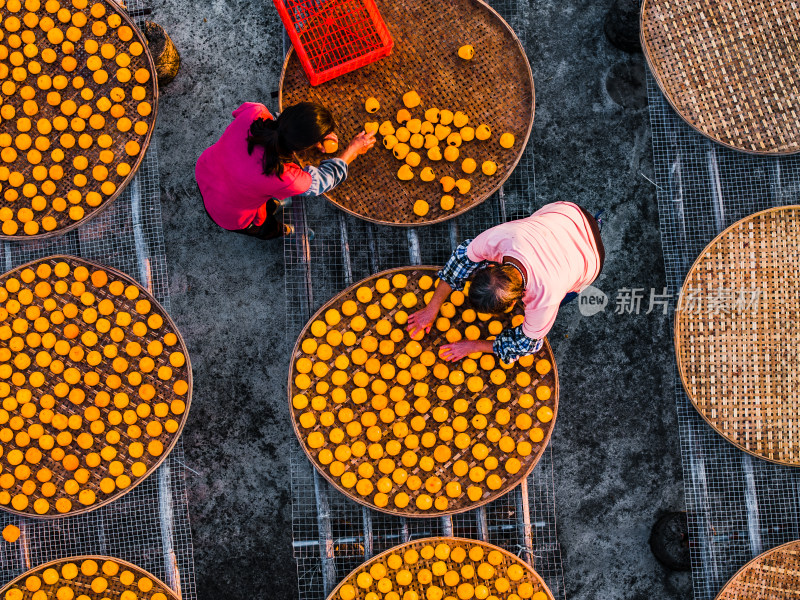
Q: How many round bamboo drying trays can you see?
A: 9